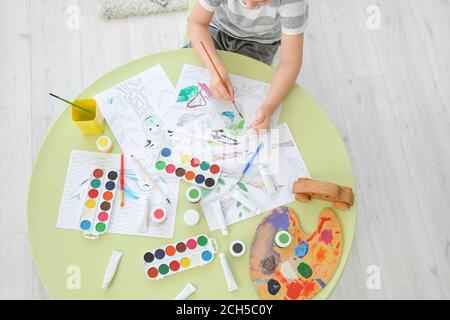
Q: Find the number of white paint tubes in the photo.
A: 7